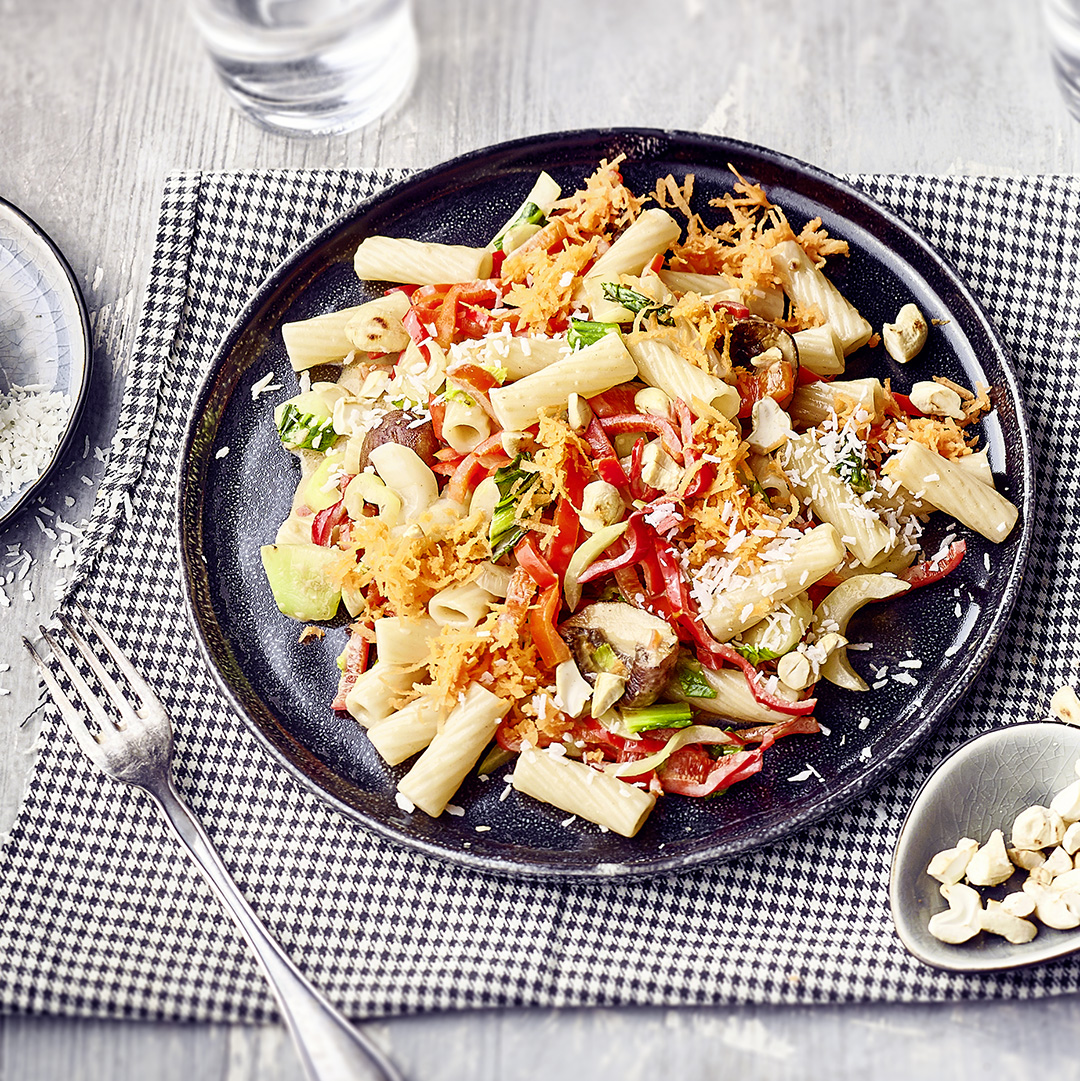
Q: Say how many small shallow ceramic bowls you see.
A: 2